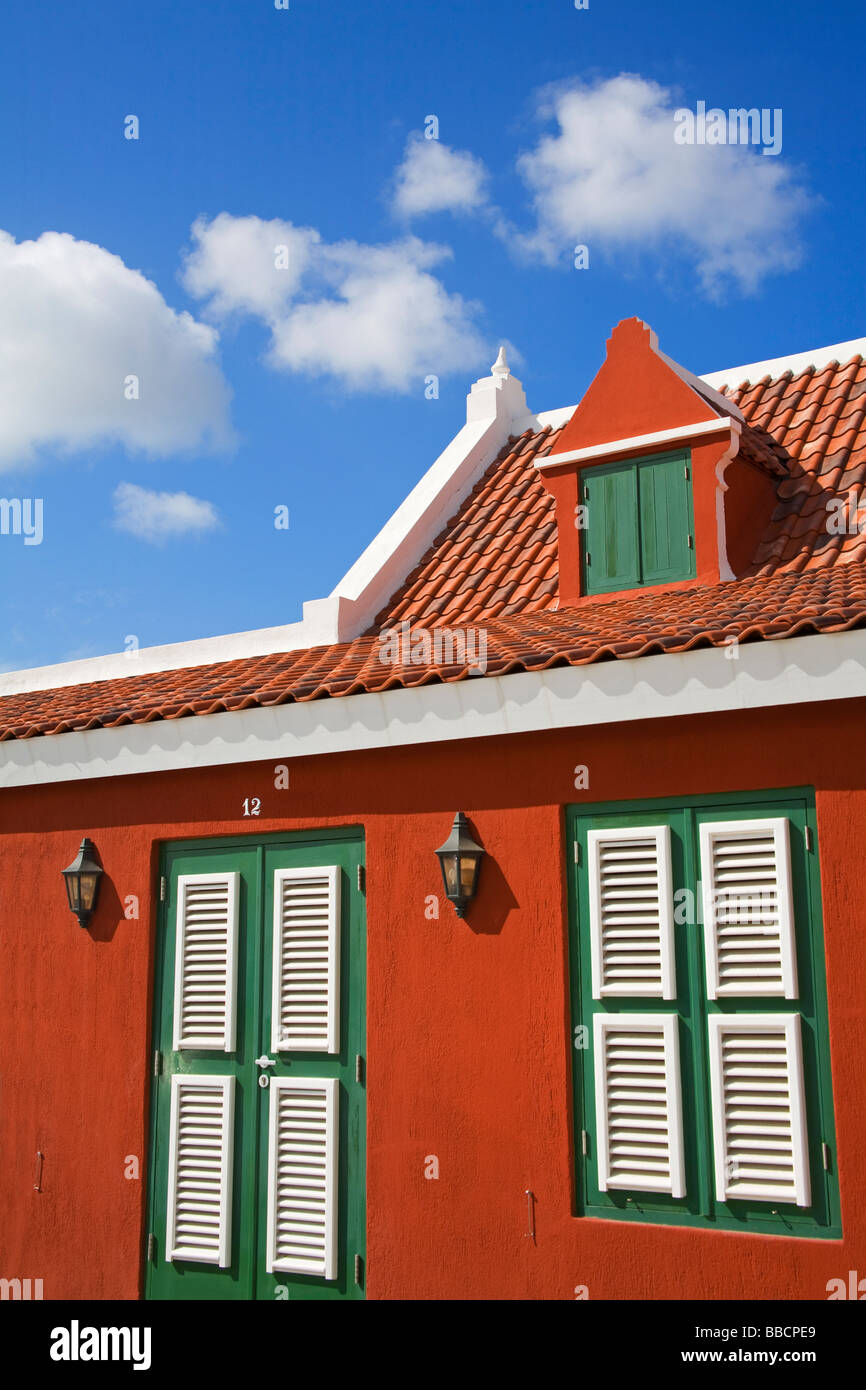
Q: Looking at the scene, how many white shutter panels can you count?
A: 8